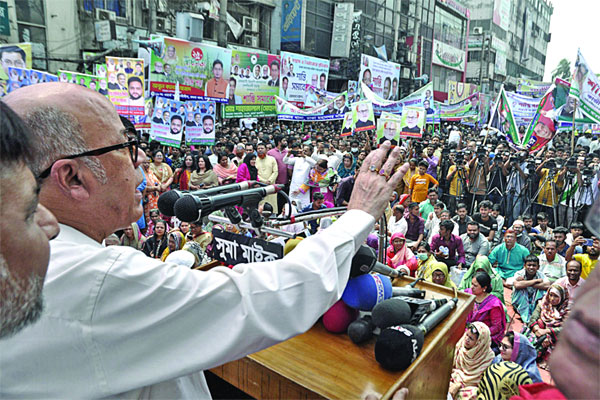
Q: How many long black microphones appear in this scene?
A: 2